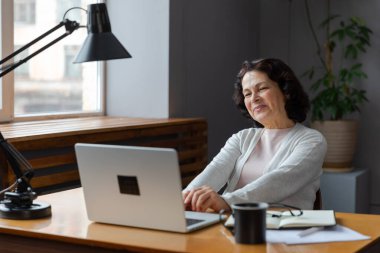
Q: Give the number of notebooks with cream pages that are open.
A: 1